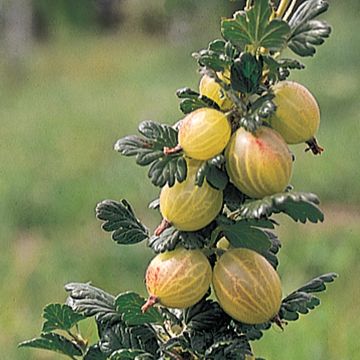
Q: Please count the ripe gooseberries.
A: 7